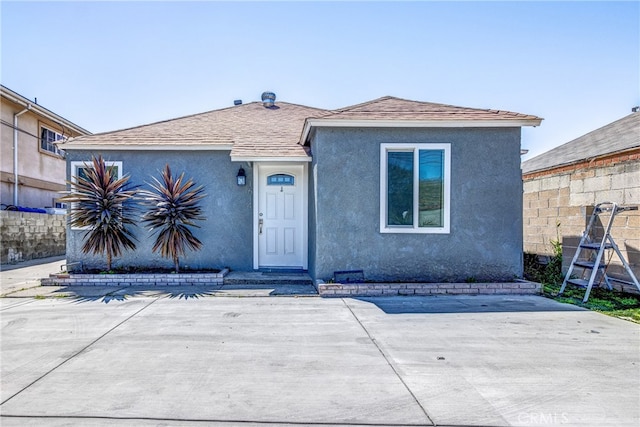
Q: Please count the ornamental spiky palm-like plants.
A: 2